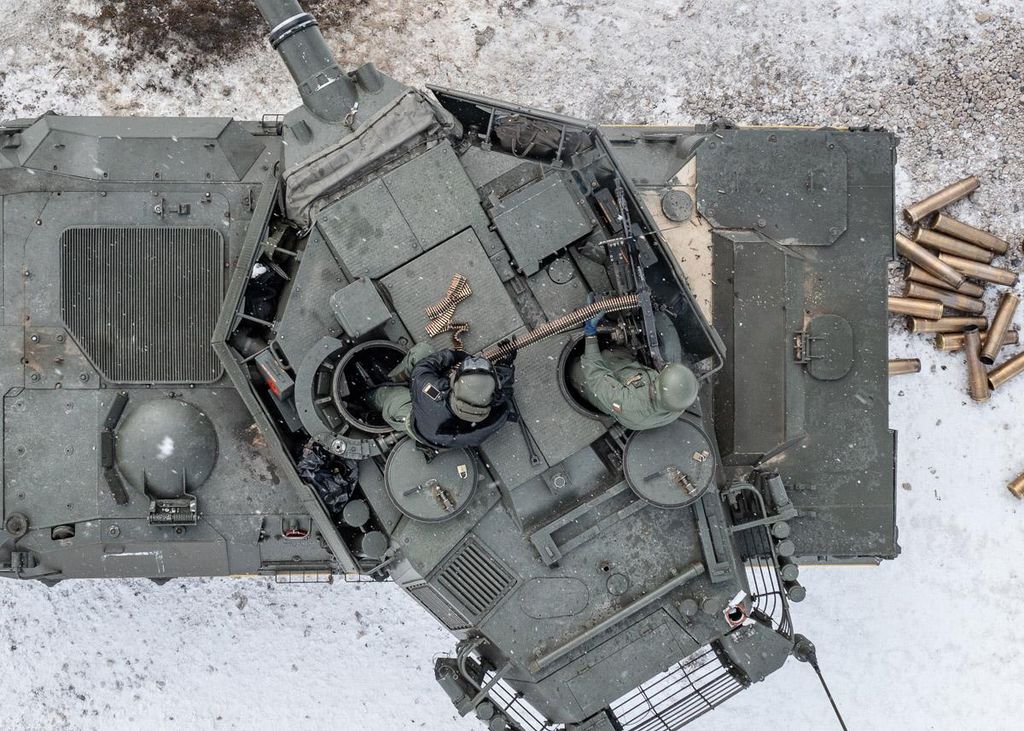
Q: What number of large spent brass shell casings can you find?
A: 15